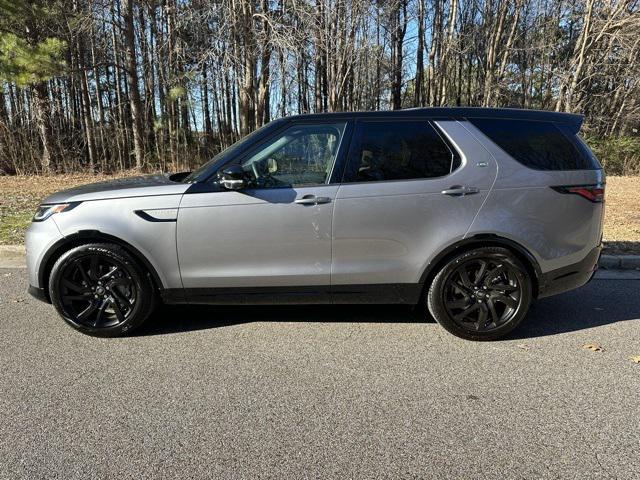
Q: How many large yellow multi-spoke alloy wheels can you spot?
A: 0